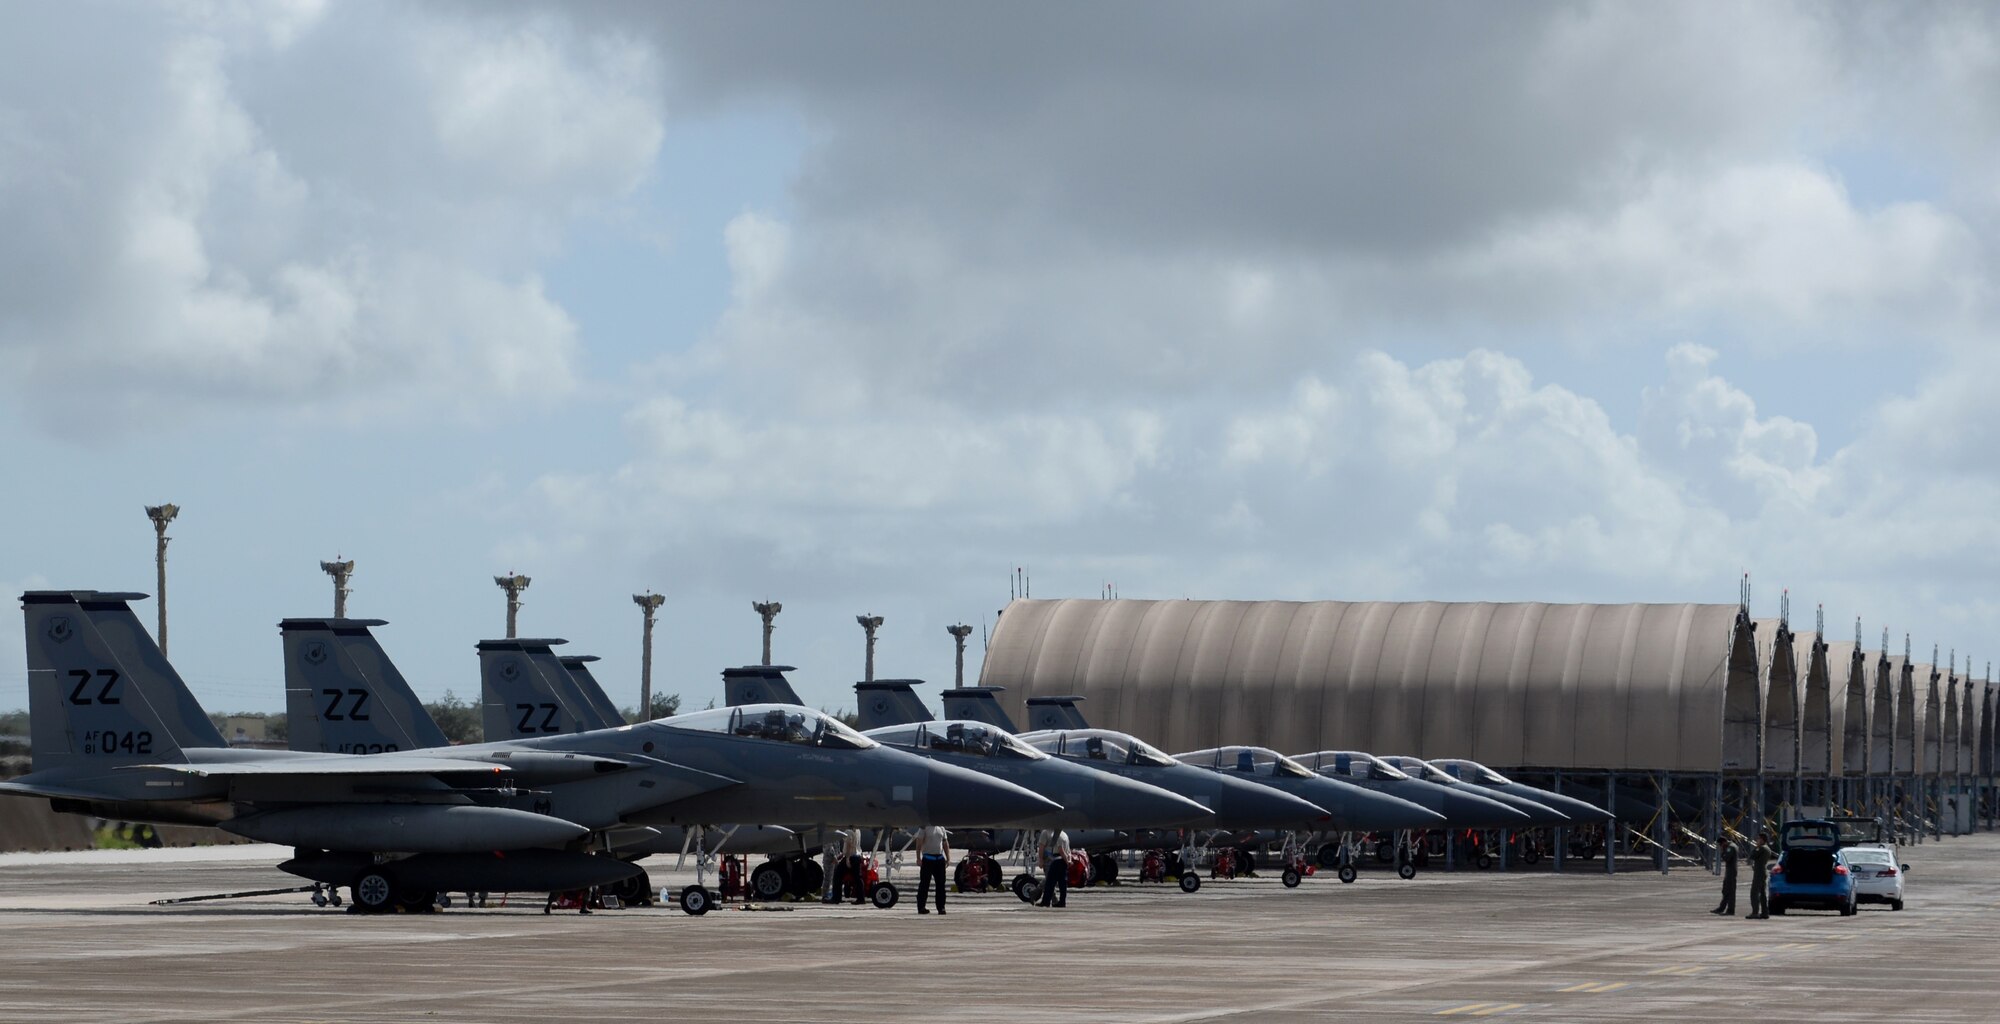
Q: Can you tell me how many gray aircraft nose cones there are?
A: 7